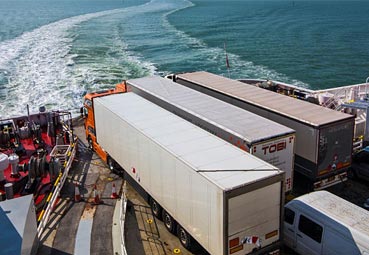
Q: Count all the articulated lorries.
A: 3